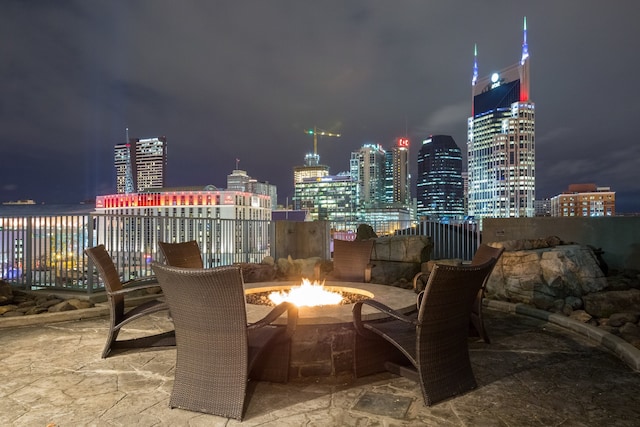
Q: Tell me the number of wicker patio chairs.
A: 6